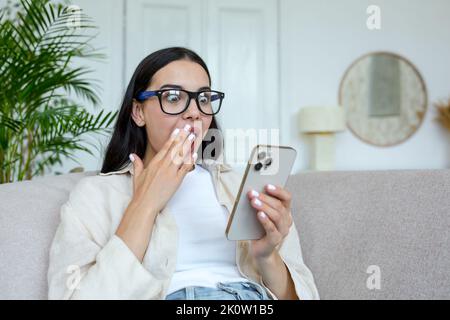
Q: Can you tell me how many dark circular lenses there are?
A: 3